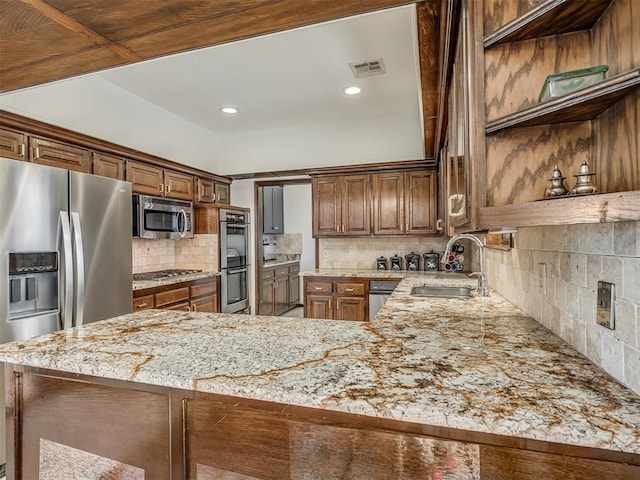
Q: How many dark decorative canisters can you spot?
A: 4